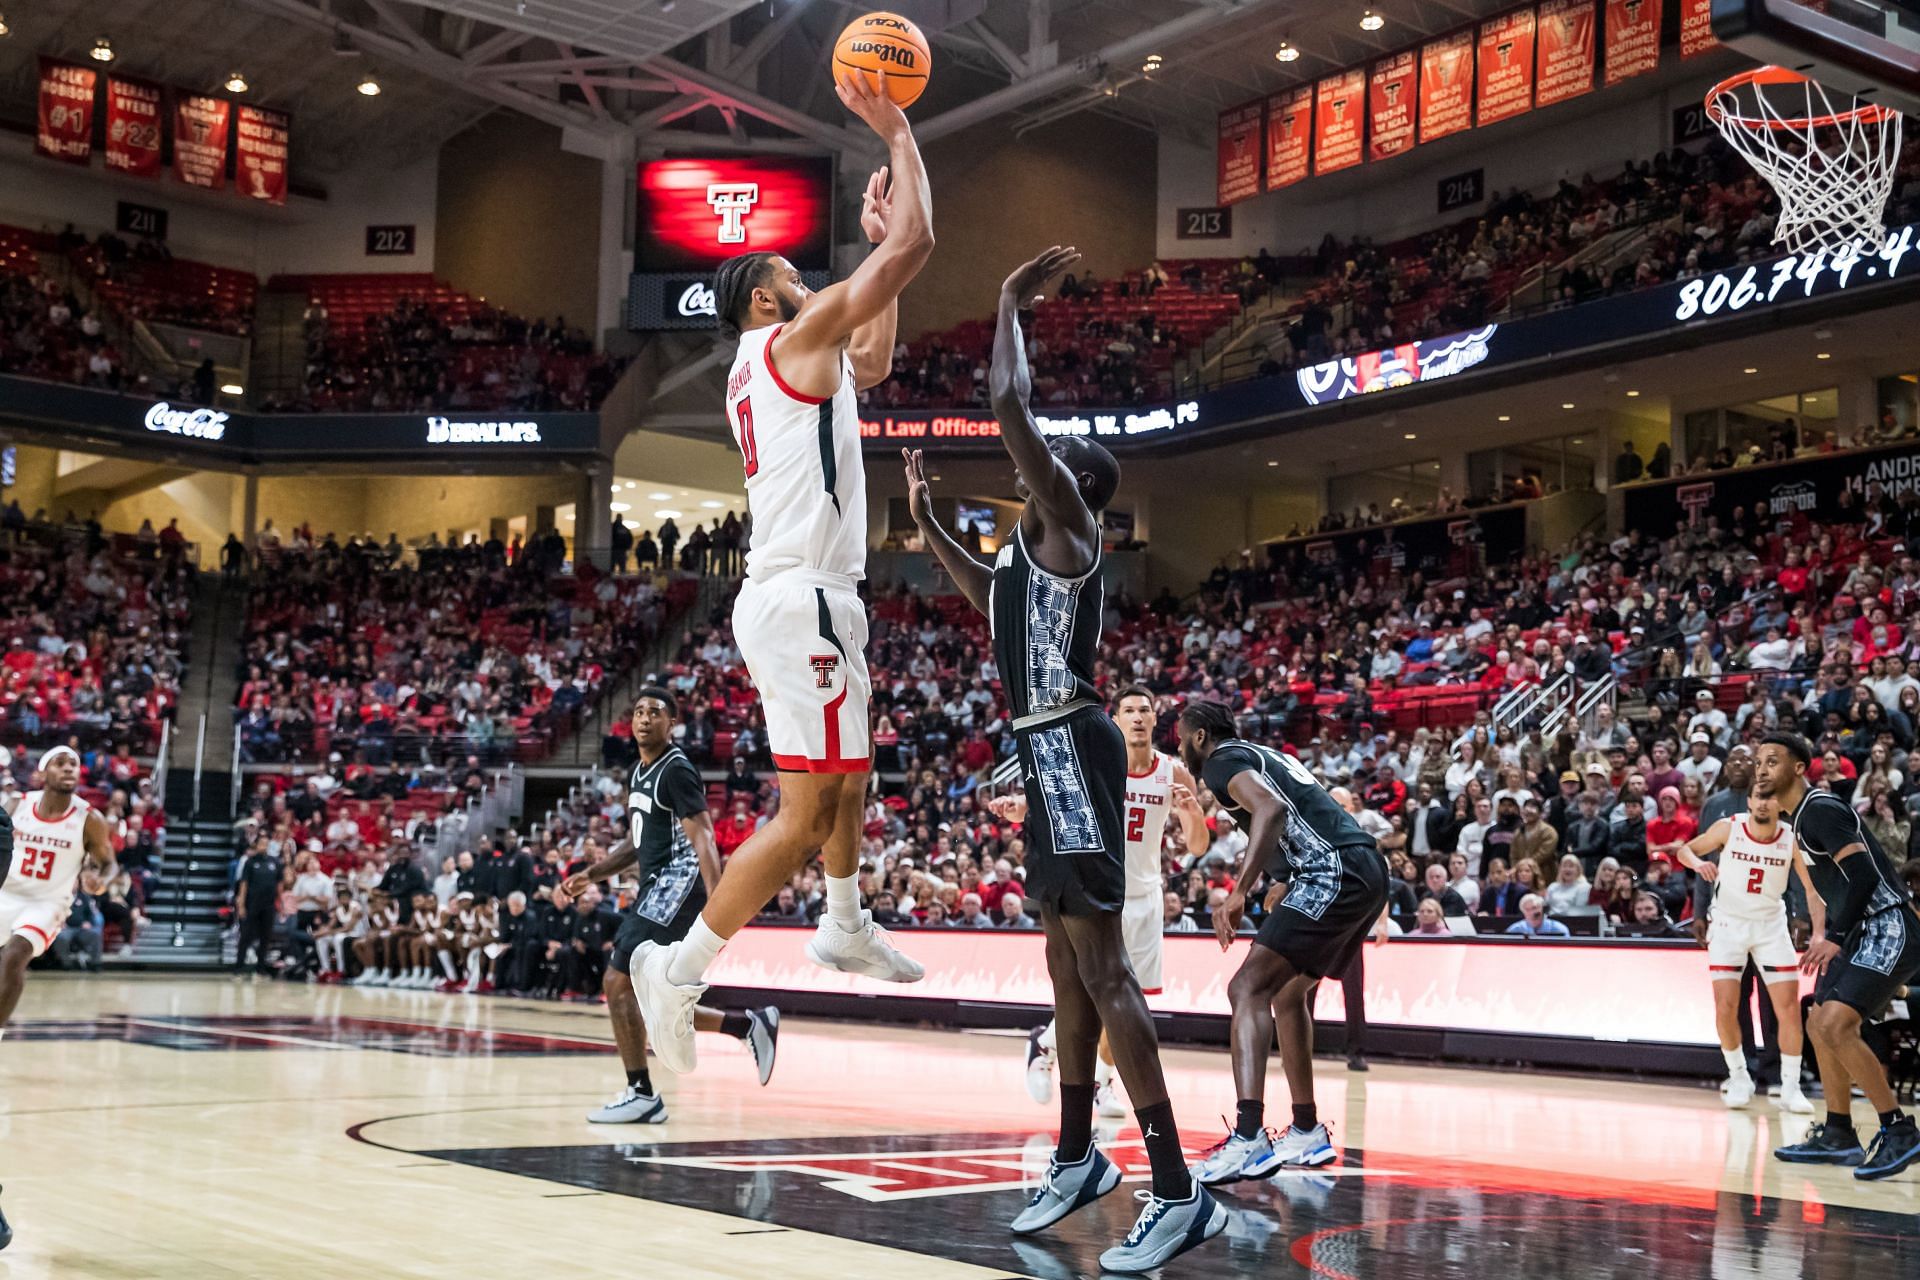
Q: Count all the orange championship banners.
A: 9